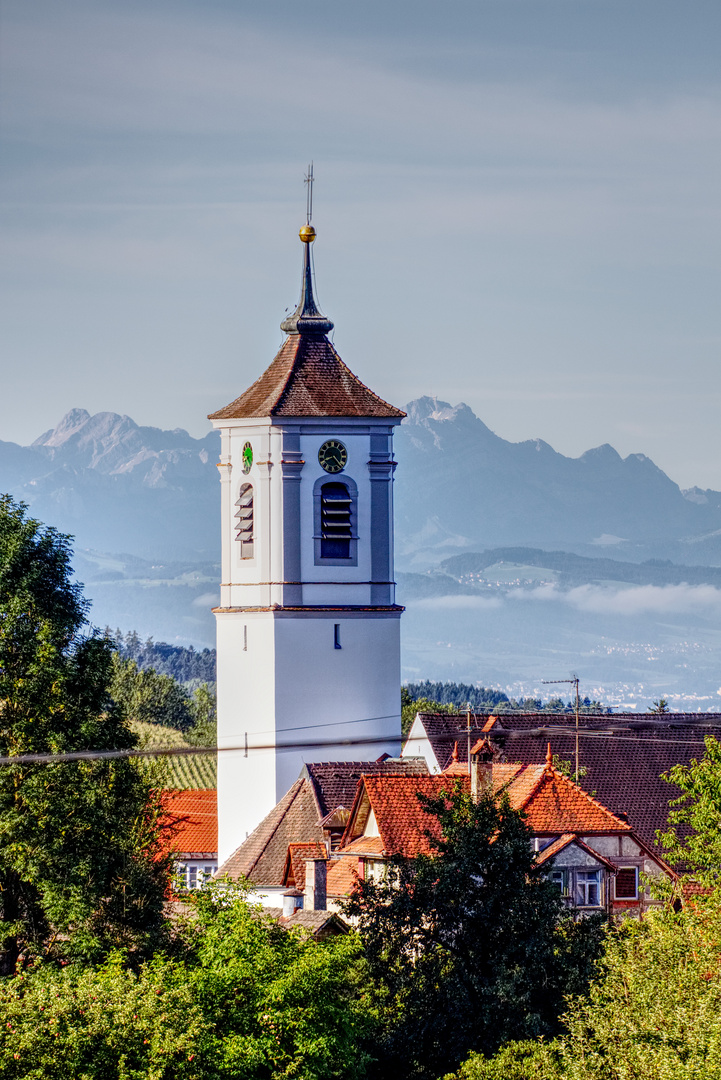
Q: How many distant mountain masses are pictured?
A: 2